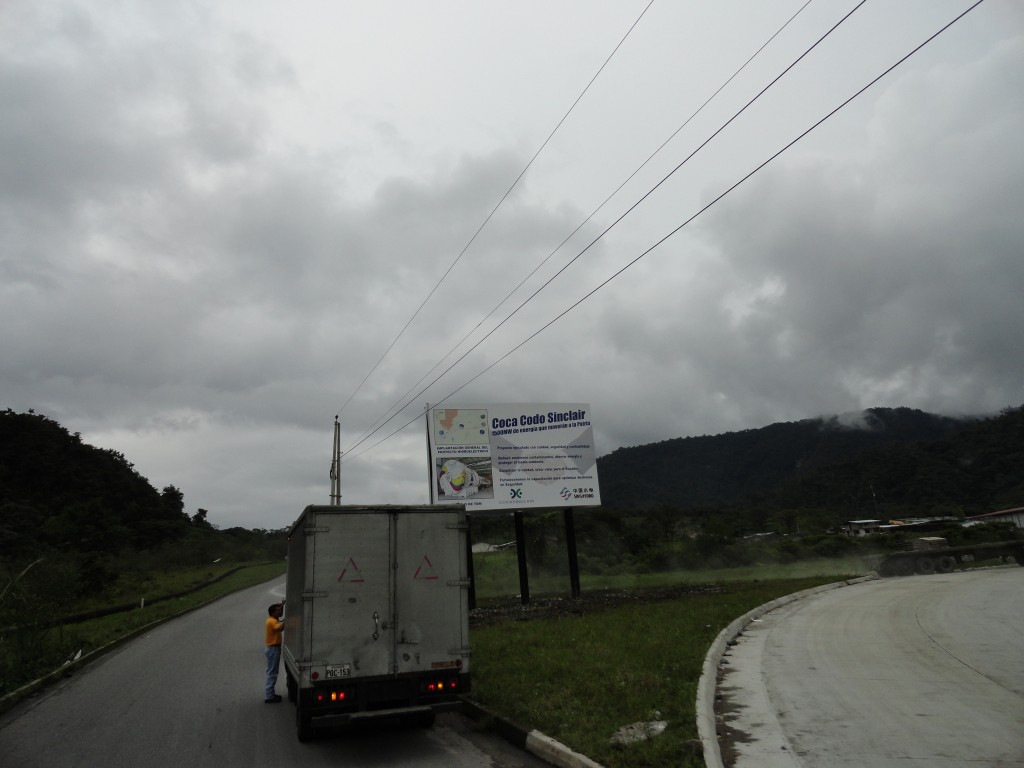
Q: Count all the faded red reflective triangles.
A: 2